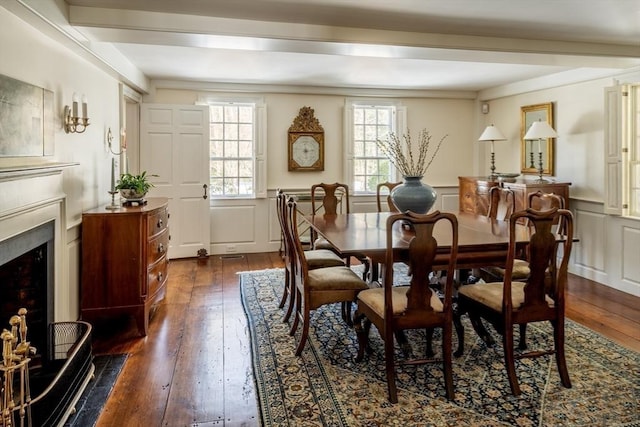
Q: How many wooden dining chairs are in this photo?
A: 8